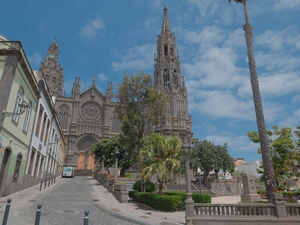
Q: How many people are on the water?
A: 0